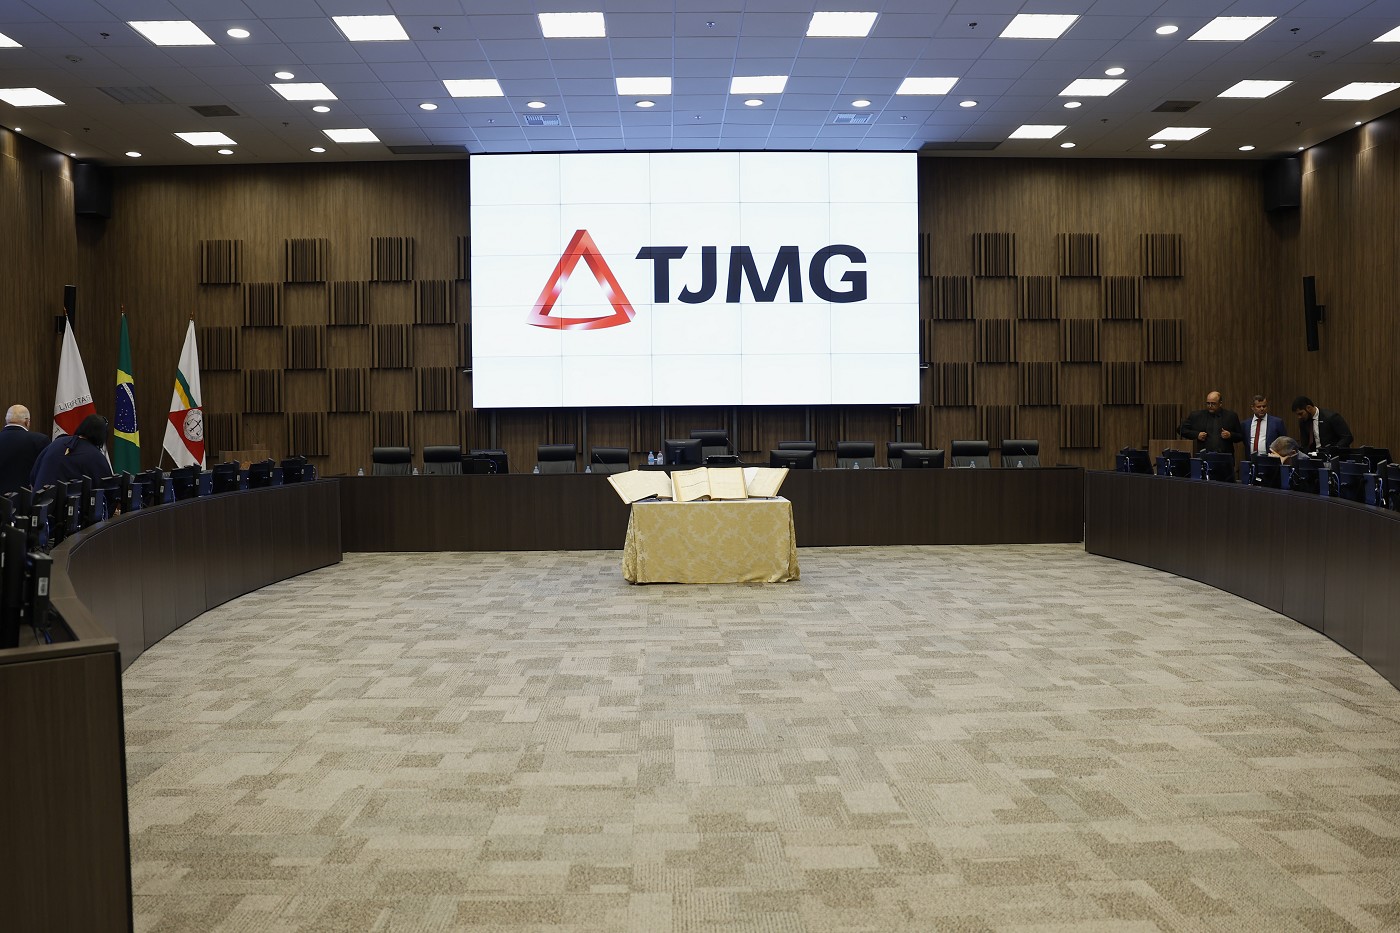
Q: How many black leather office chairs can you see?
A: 10